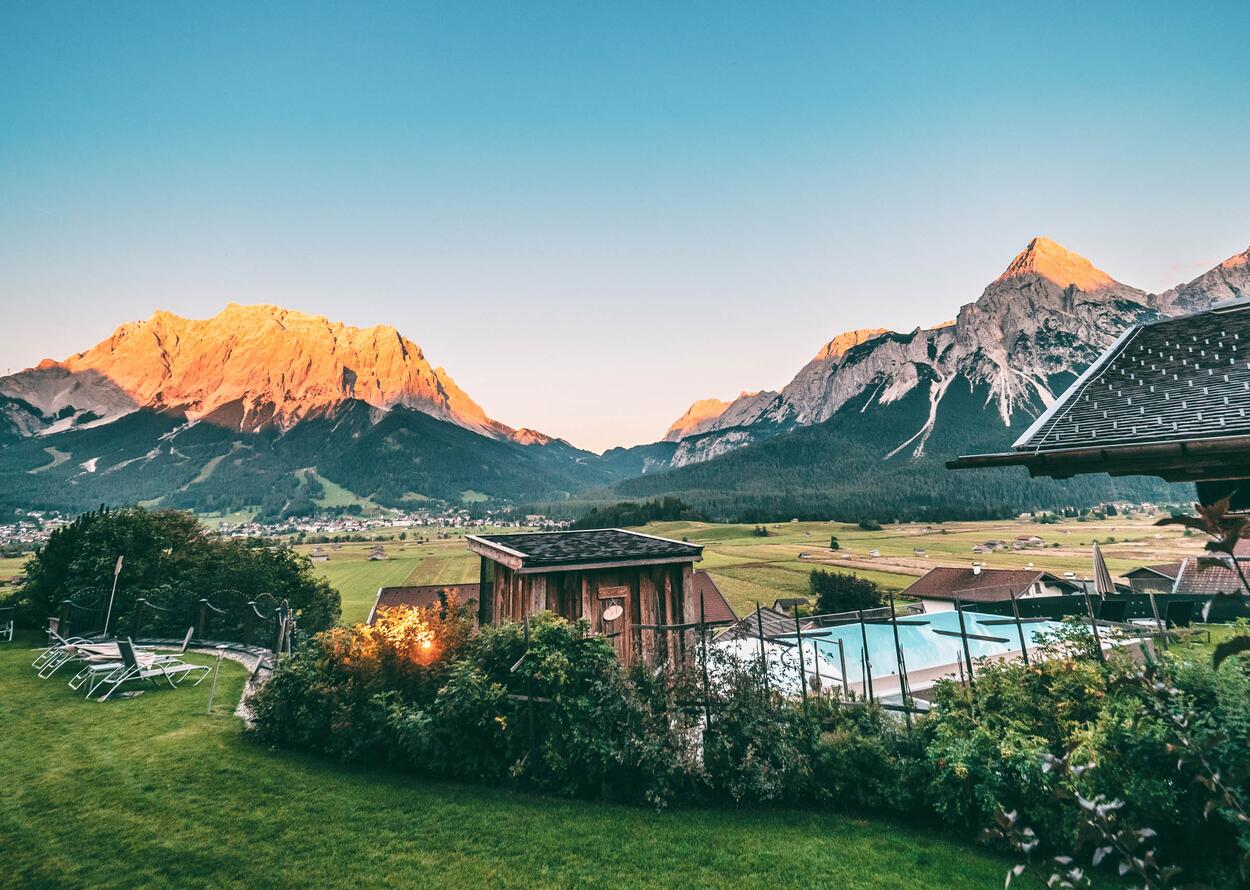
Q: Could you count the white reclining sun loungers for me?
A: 4